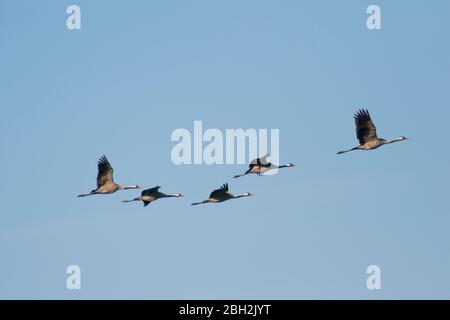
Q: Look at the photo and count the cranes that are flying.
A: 5